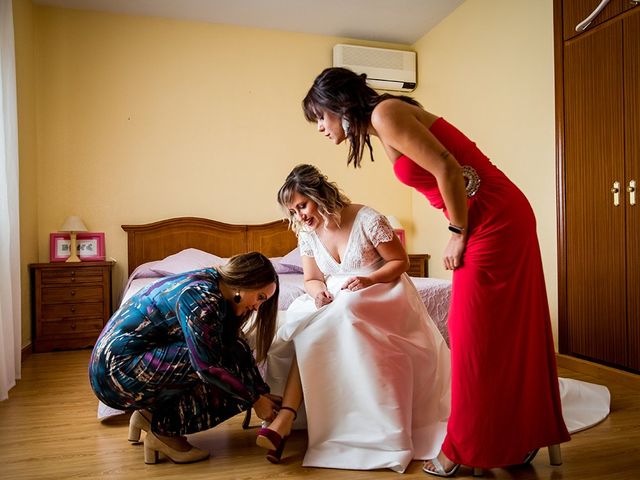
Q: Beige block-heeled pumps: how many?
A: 2